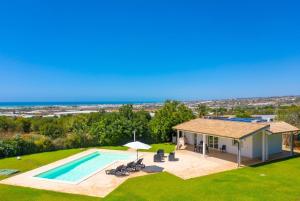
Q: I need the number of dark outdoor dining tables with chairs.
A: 1